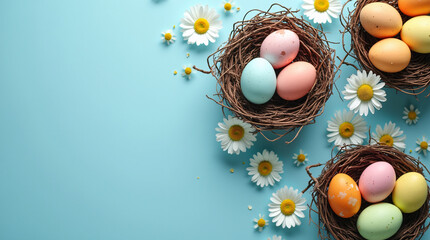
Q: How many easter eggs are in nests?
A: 11